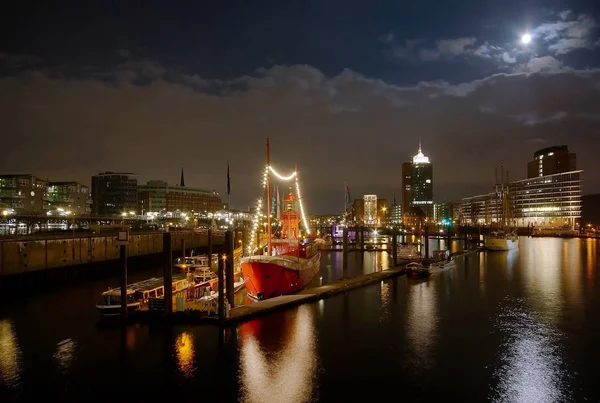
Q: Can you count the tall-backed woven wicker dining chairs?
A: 0